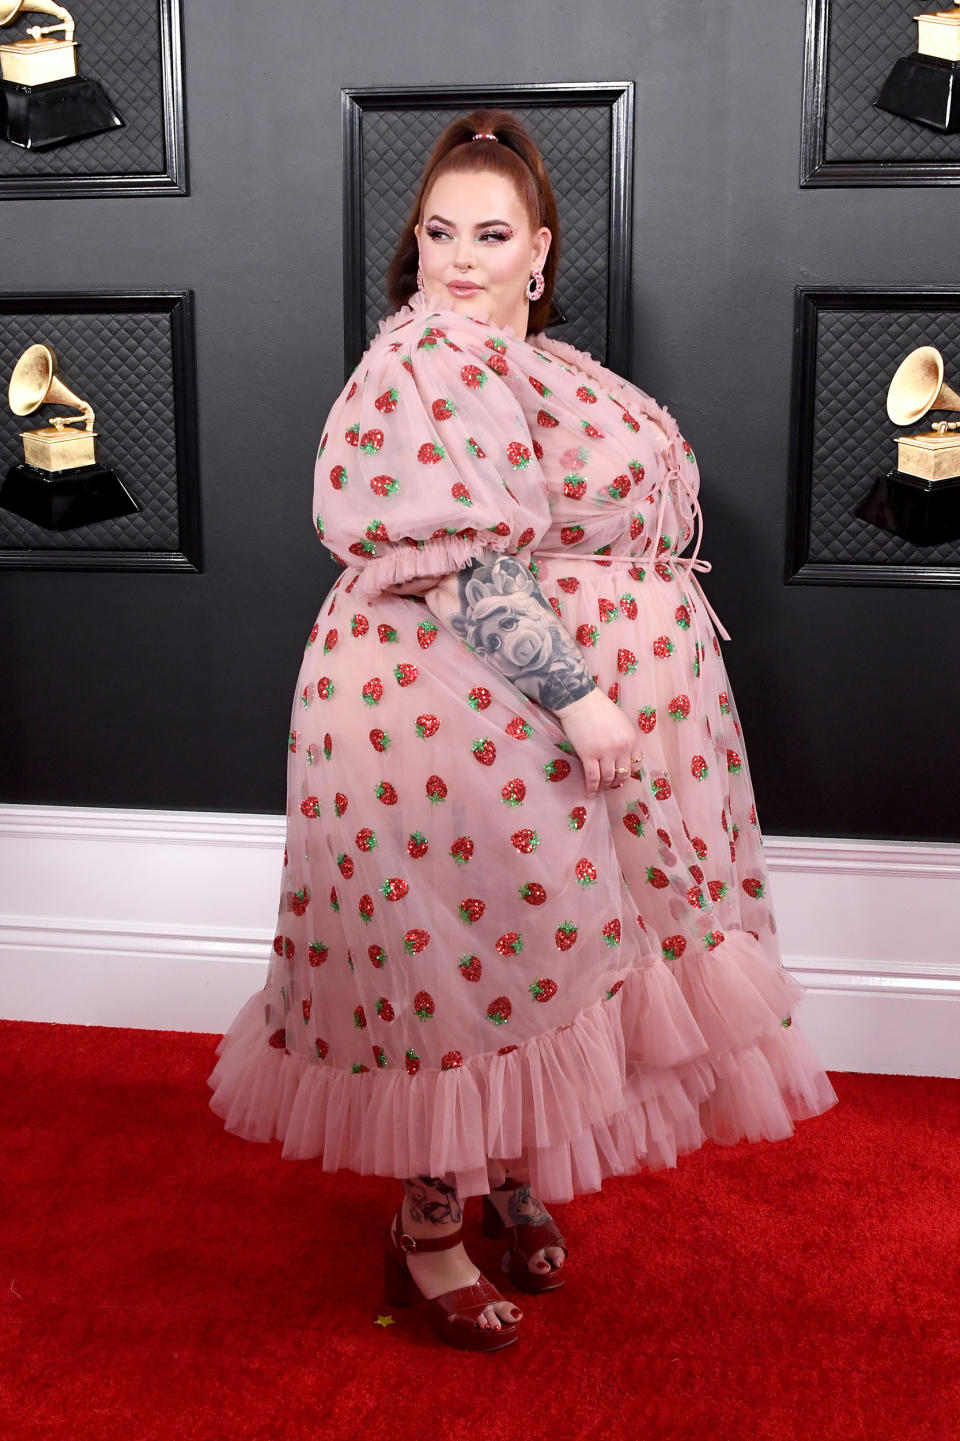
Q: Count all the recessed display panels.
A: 5